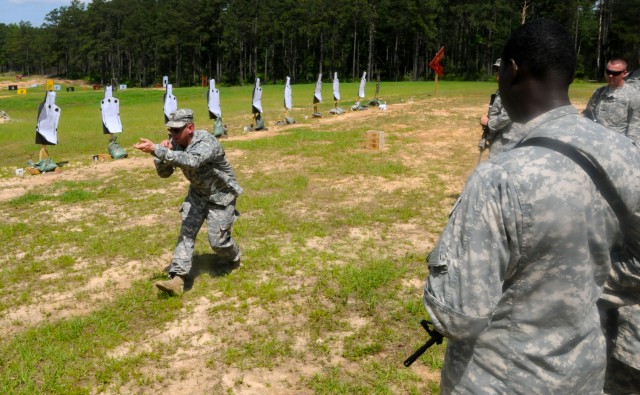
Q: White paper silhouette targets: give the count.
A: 9